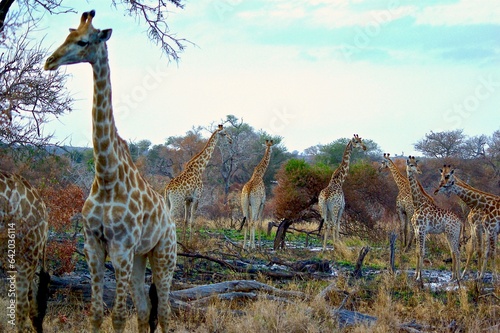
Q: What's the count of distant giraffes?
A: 6